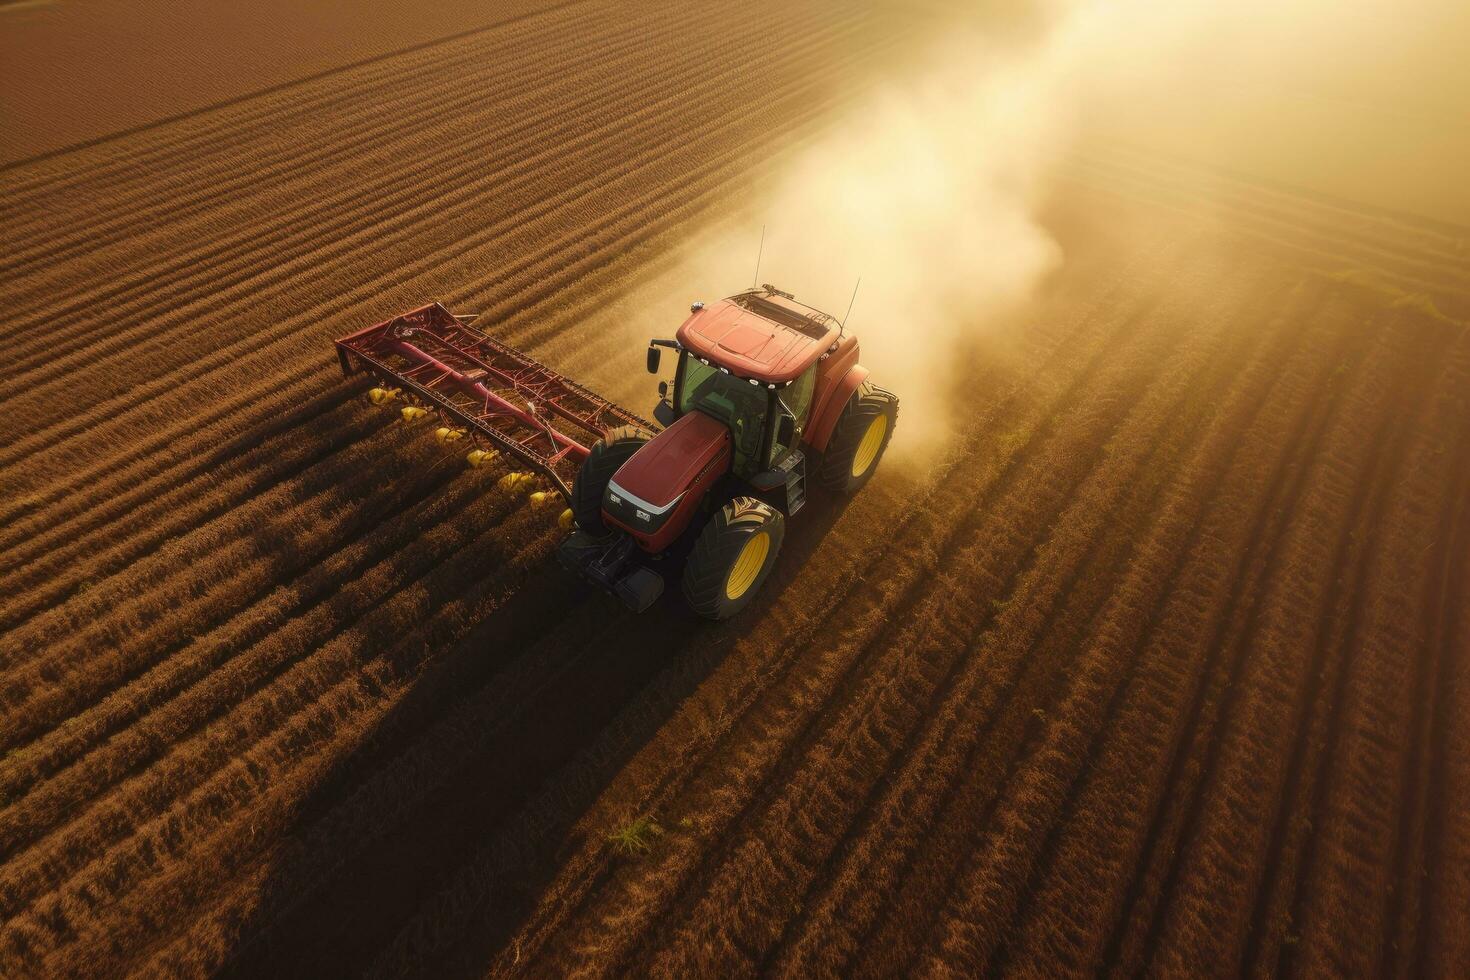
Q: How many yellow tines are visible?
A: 7